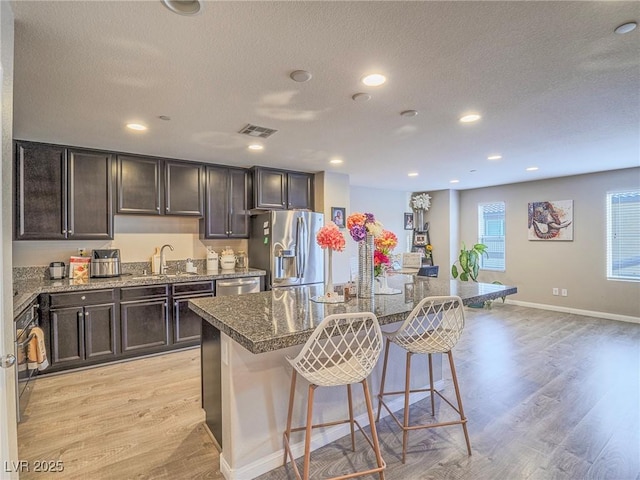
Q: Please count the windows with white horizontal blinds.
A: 2